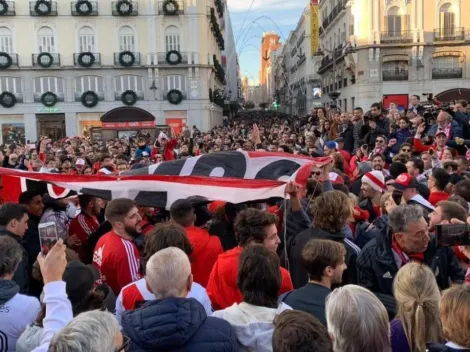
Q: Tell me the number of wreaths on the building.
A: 15